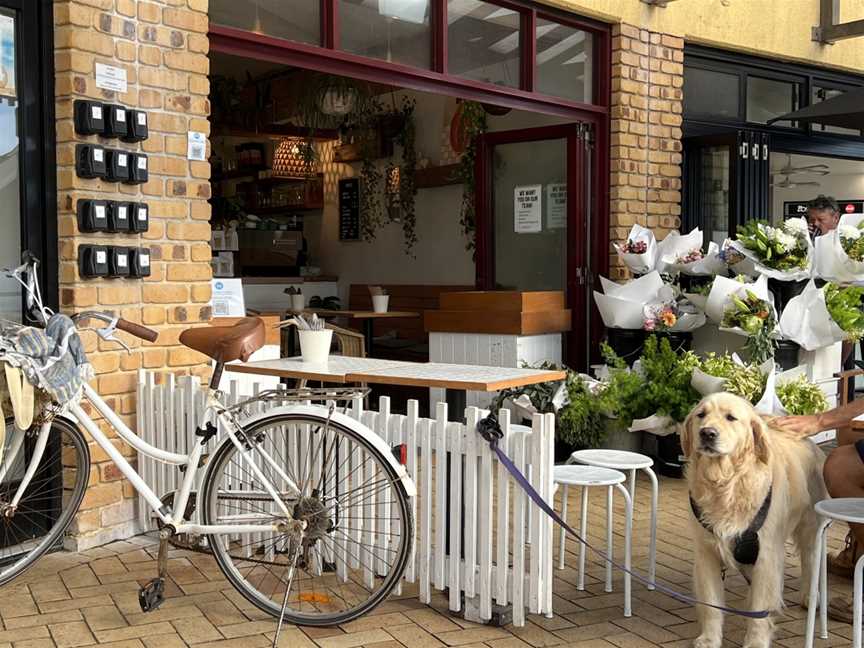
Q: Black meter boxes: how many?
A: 12